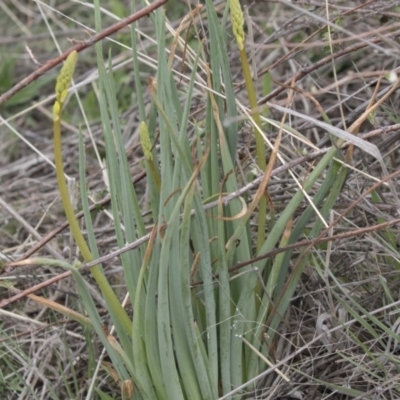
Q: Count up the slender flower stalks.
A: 3